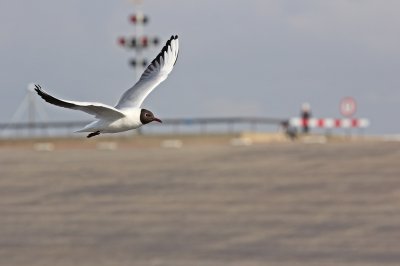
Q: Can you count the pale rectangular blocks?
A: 5